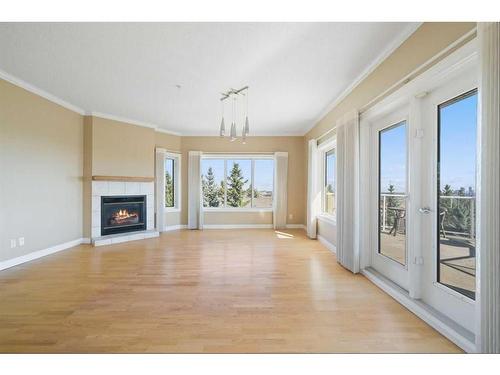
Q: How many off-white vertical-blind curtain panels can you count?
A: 6